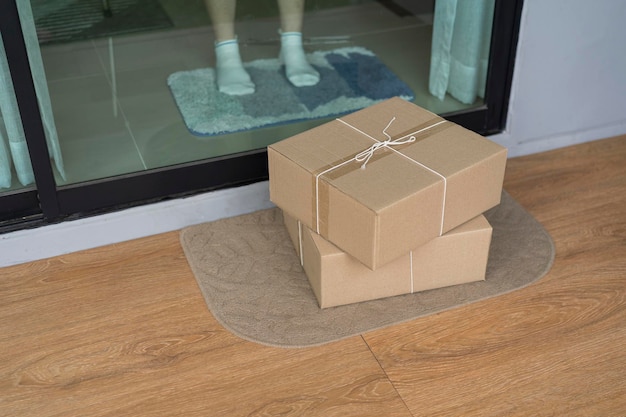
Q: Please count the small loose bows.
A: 1